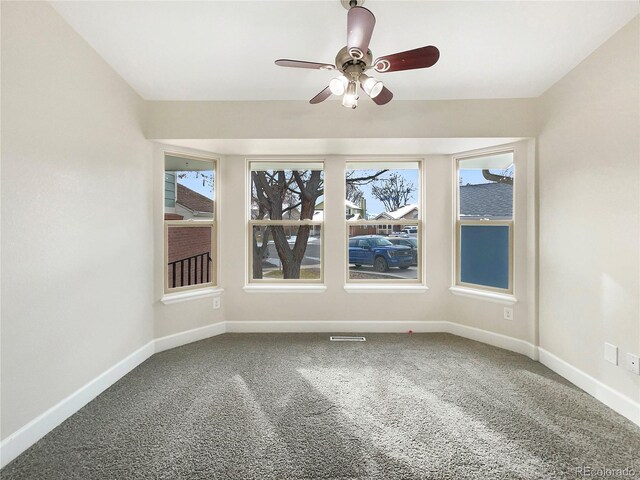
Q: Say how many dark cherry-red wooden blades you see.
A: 5